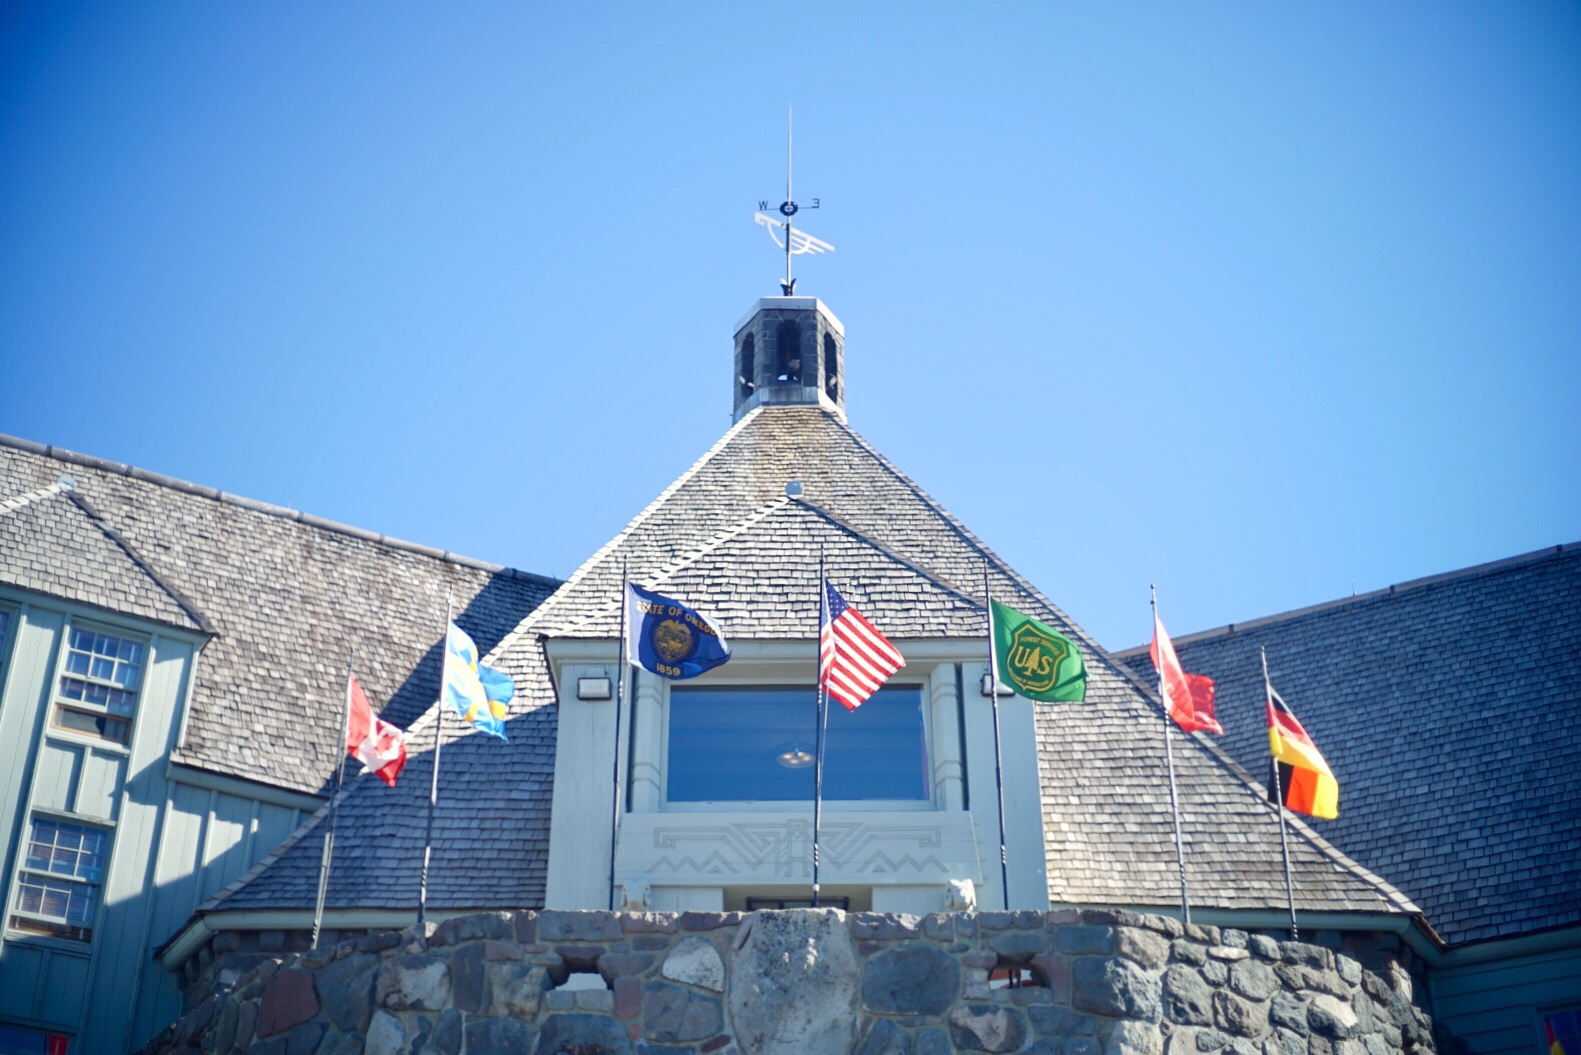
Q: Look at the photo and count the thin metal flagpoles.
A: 7